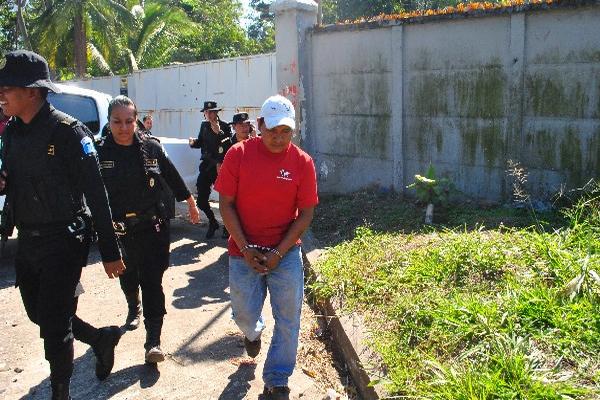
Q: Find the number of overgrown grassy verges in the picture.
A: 1